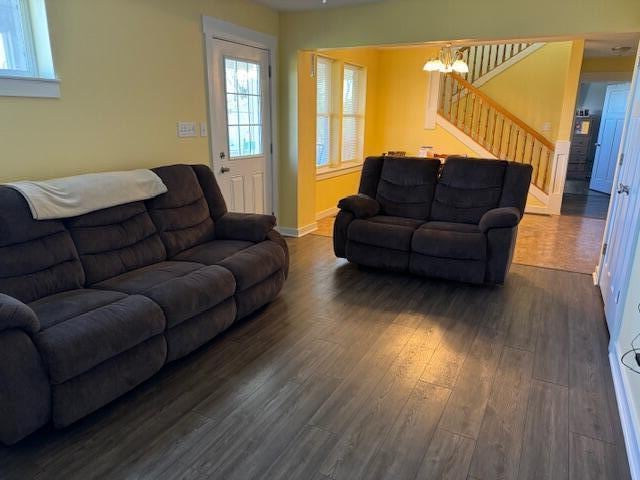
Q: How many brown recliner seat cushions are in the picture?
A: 5